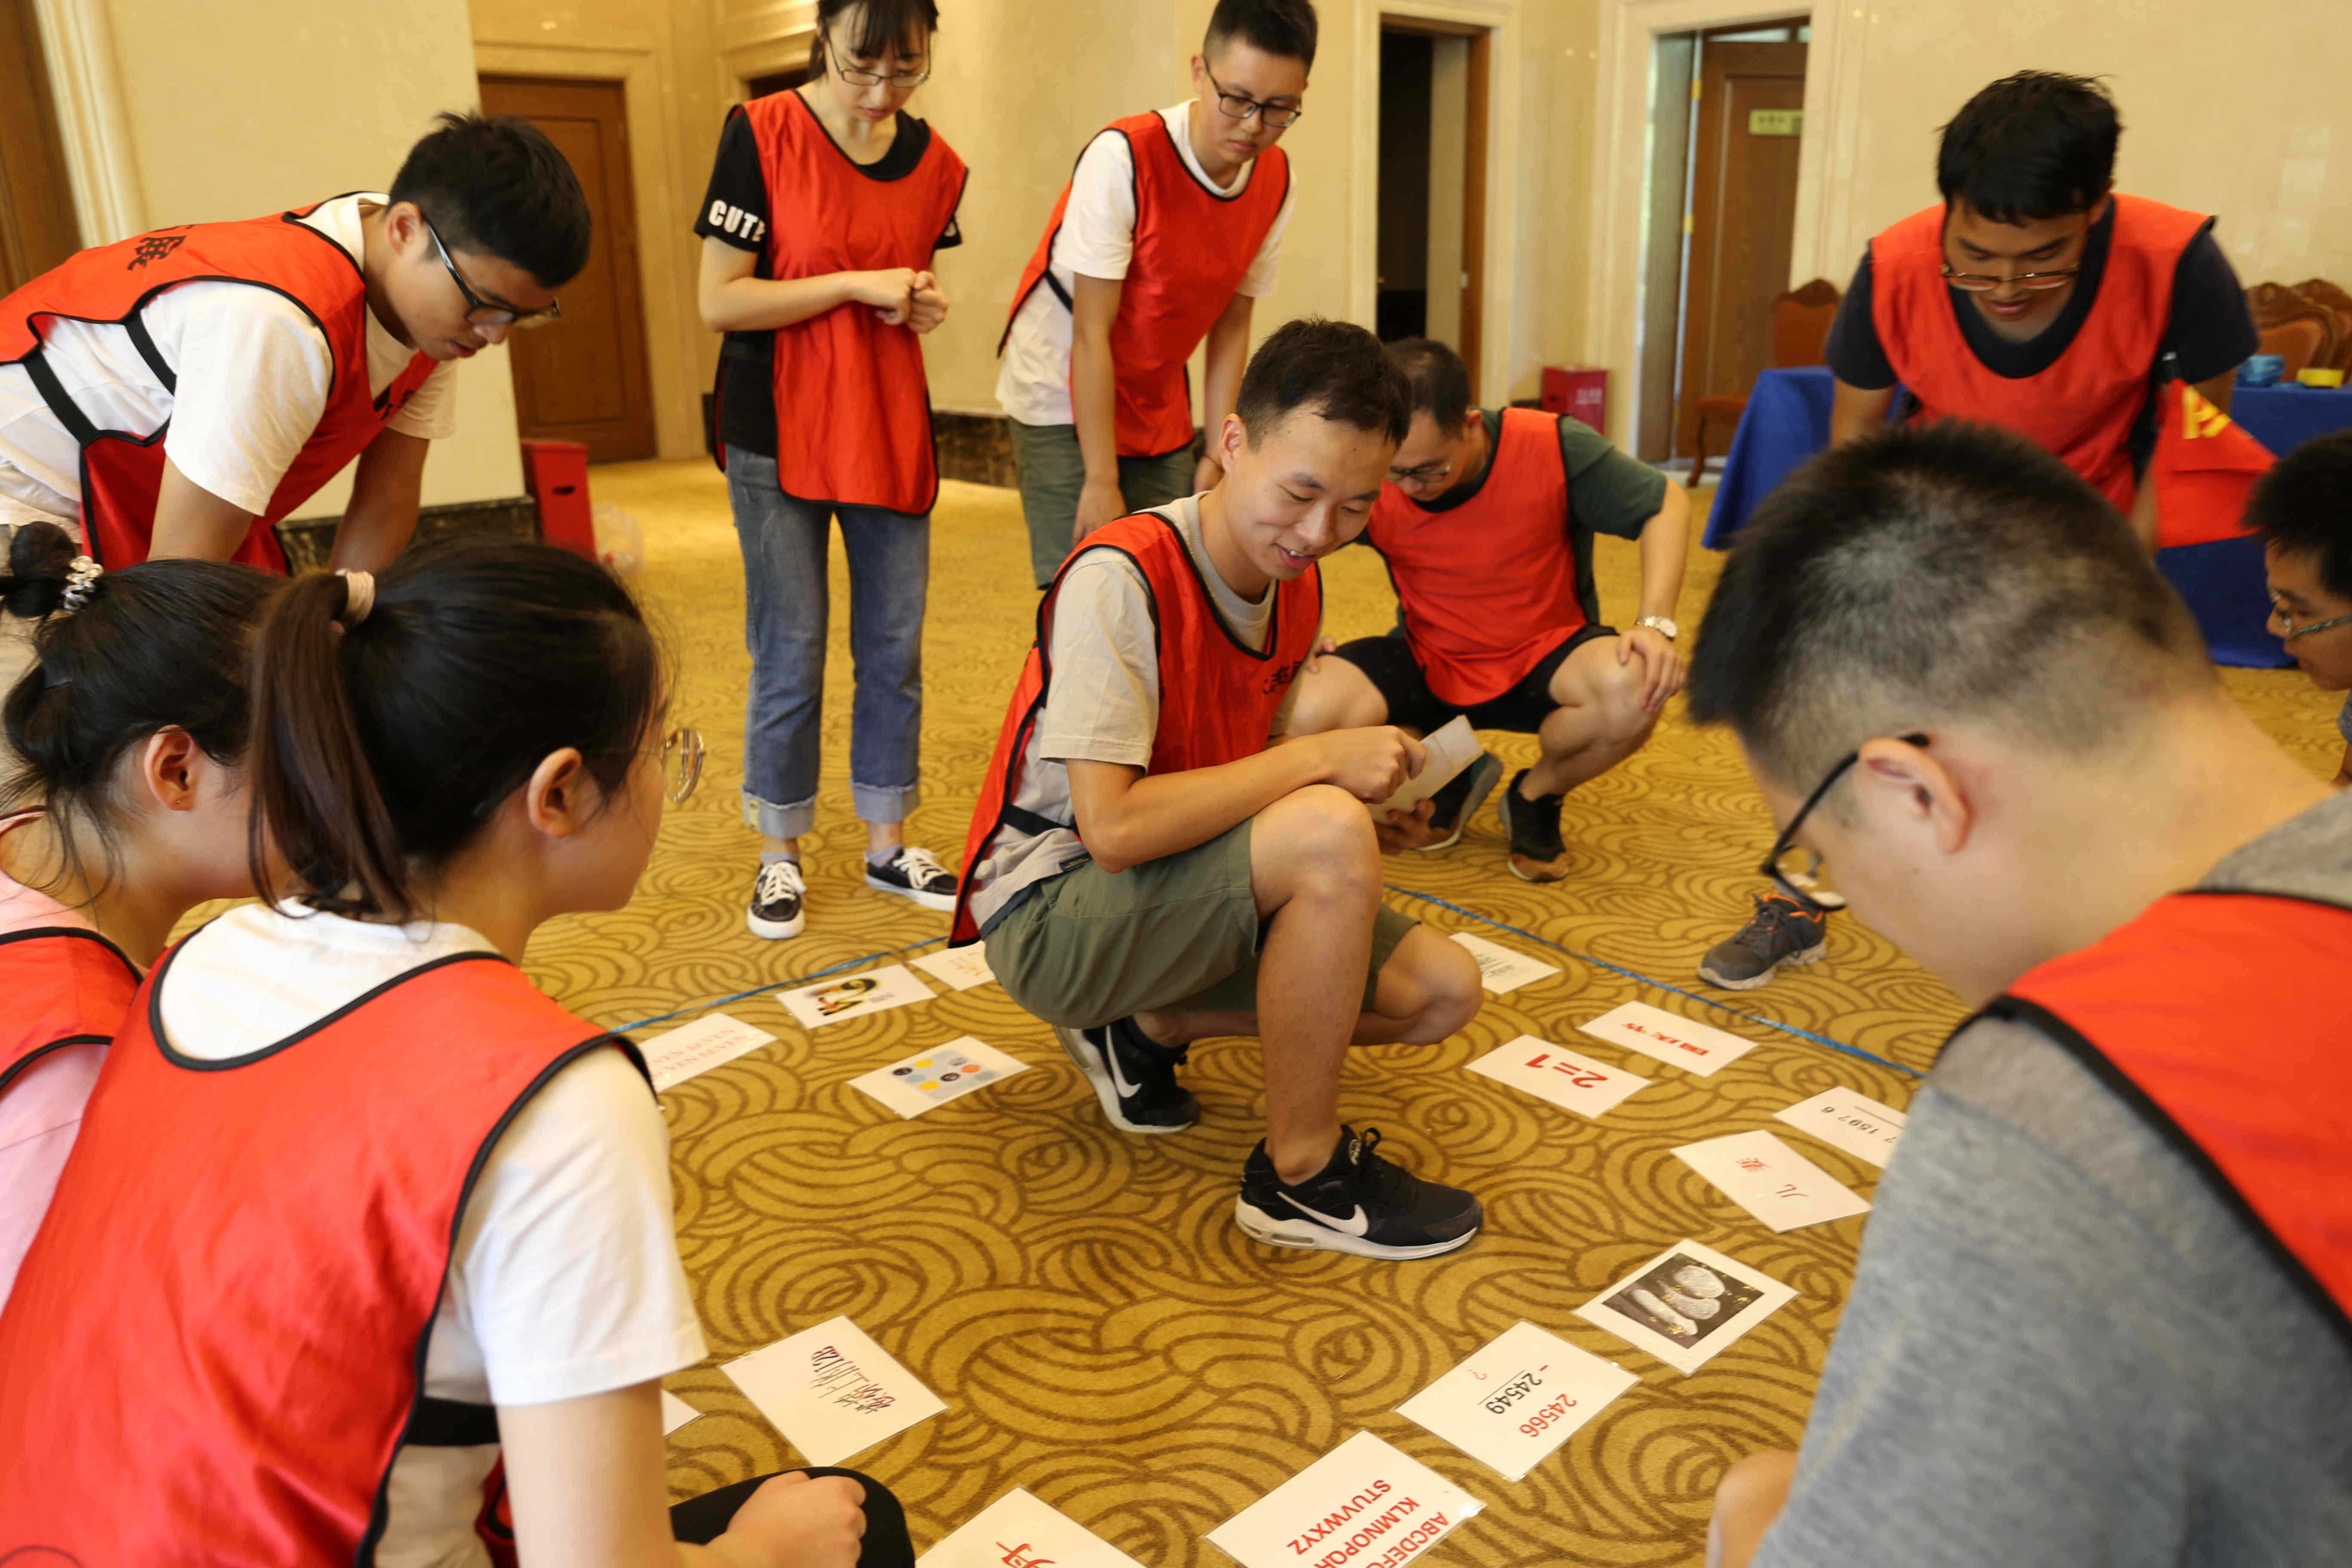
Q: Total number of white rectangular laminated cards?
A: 15